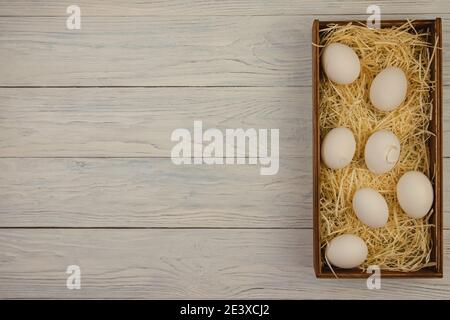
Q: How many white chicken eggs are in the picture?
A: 7